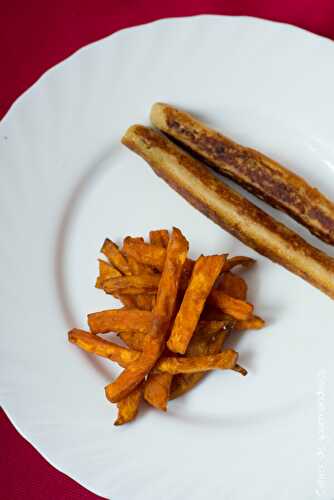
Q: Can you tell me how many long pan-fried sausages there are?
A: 2